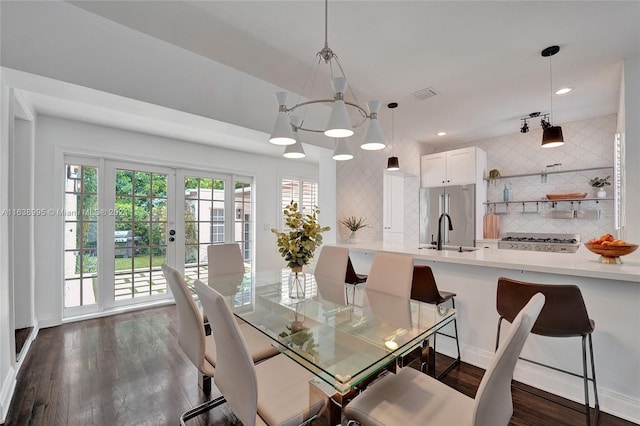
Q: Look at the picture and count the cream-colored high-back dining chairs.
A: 6